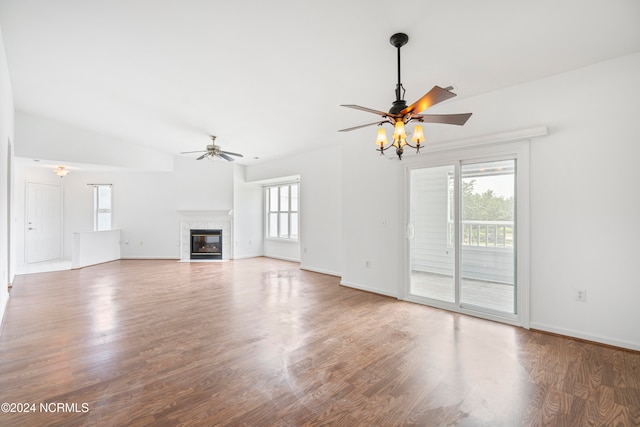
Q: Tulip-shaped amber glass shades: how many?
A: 4